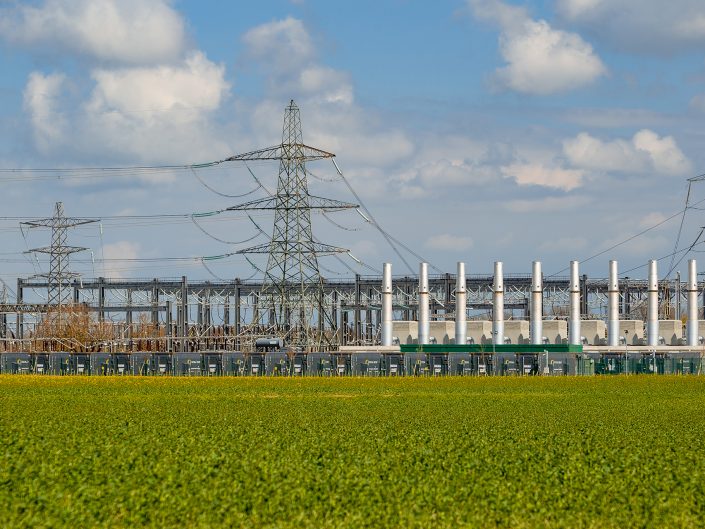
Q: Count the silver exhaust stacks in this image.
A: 9